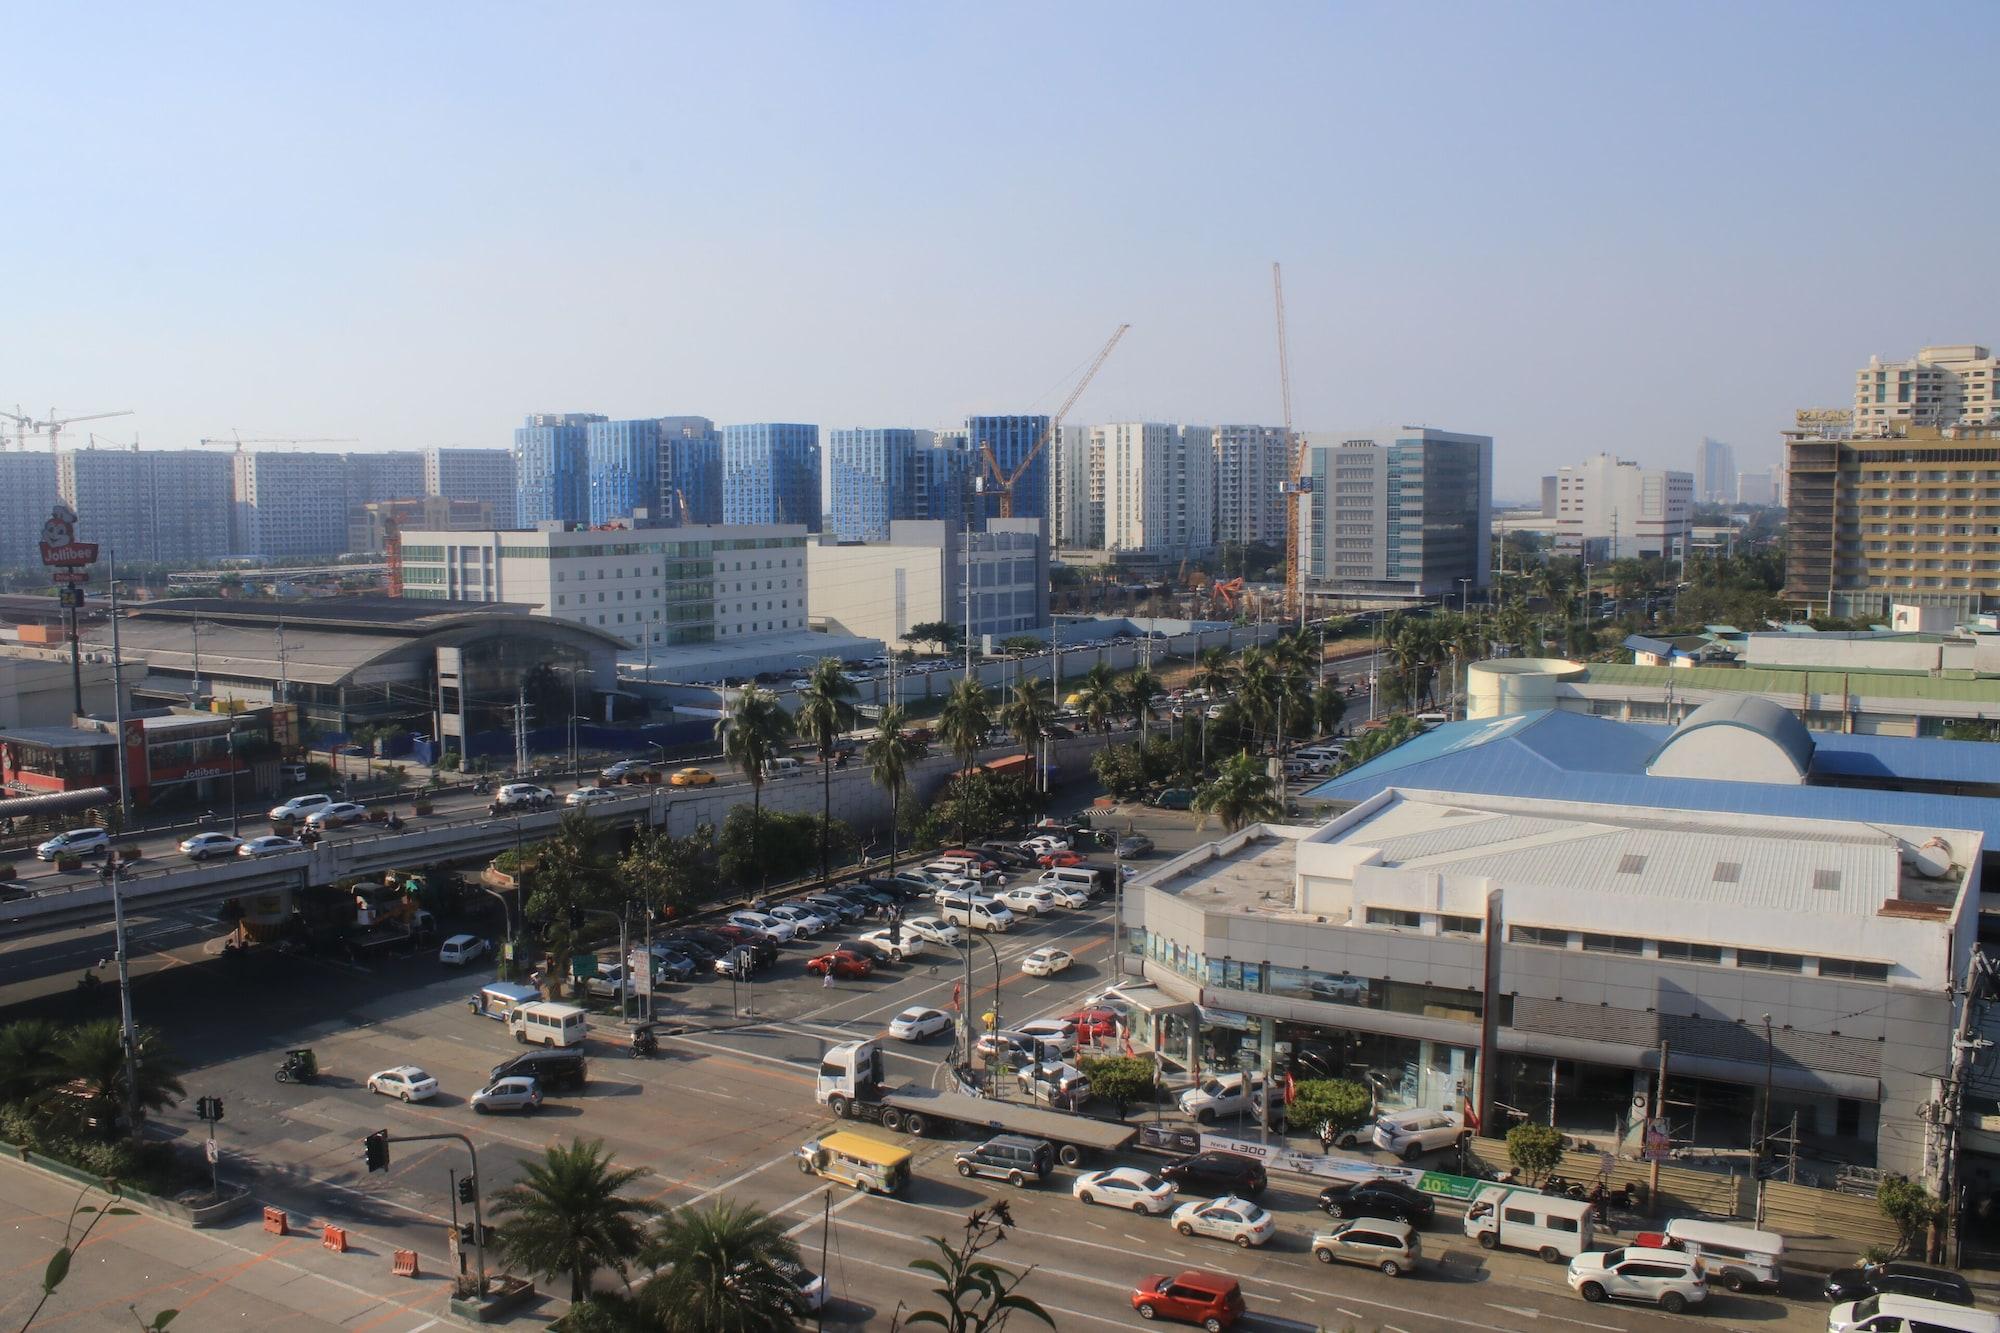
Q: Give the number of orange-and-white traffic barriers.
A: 3